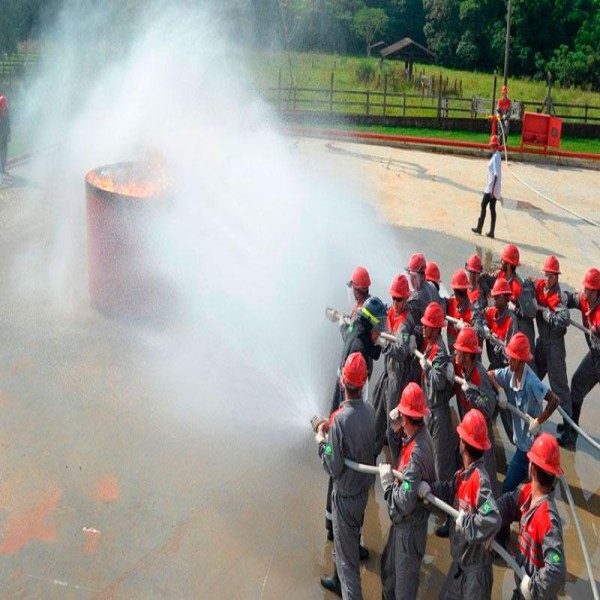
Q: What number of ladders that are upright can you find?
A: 0